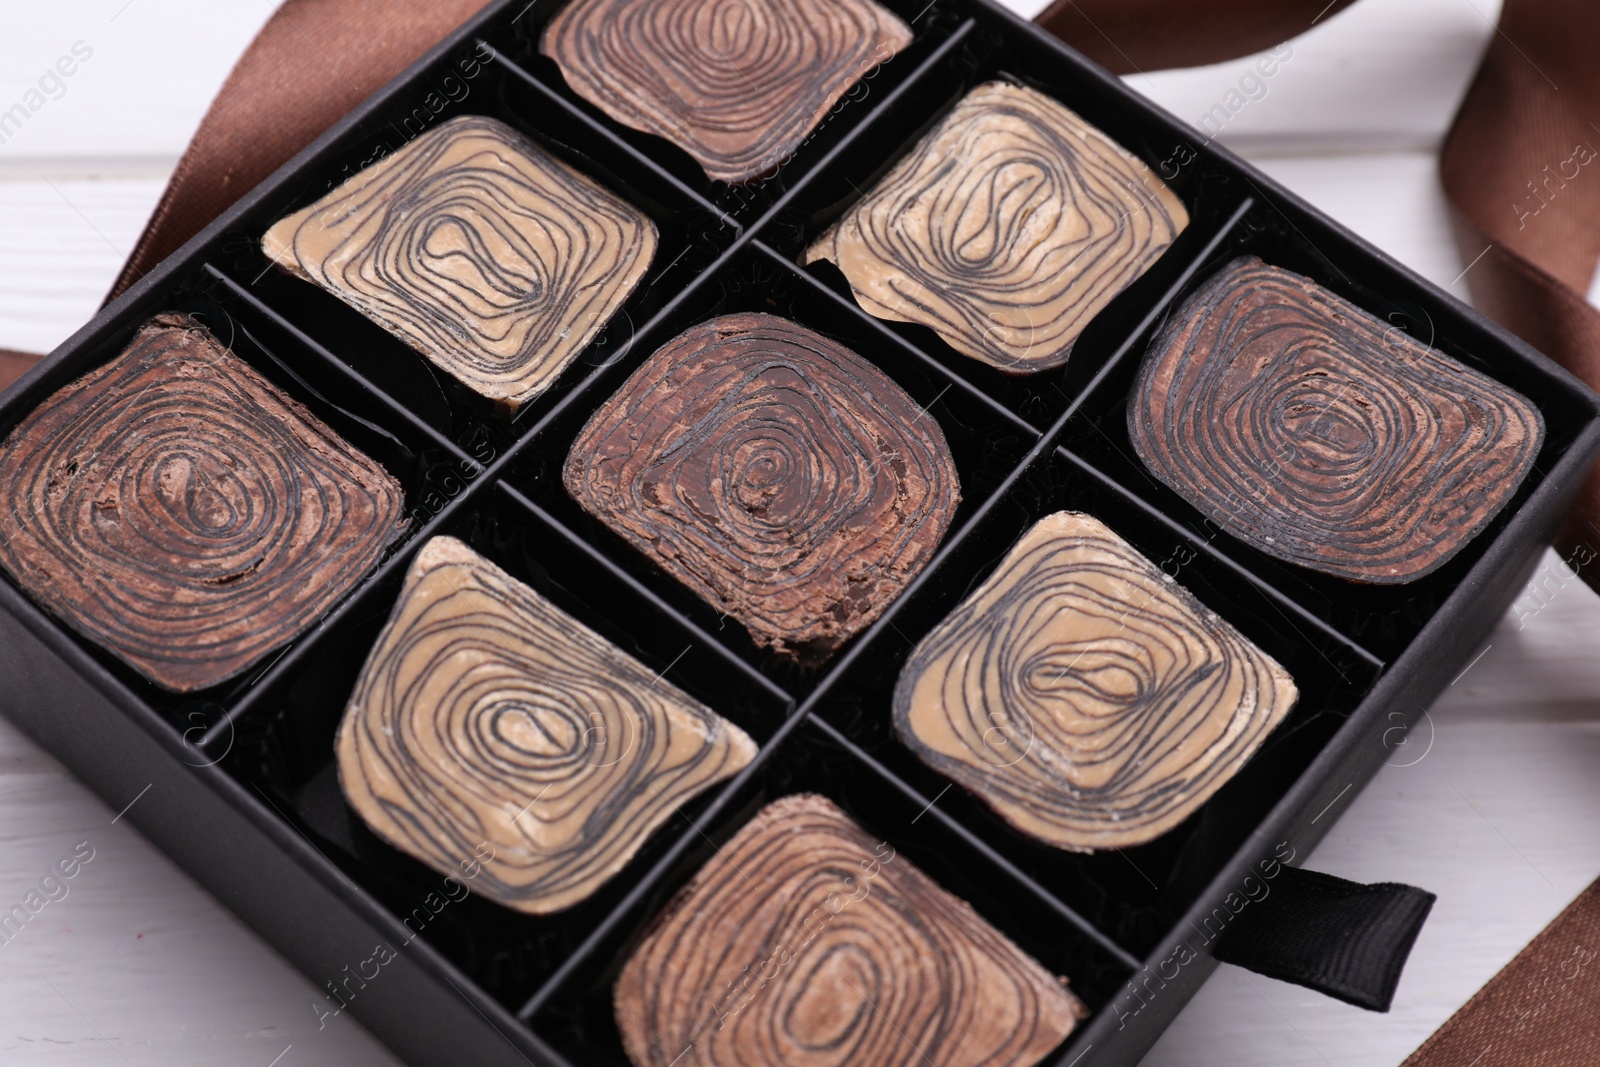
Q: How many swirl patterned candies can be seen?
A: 9